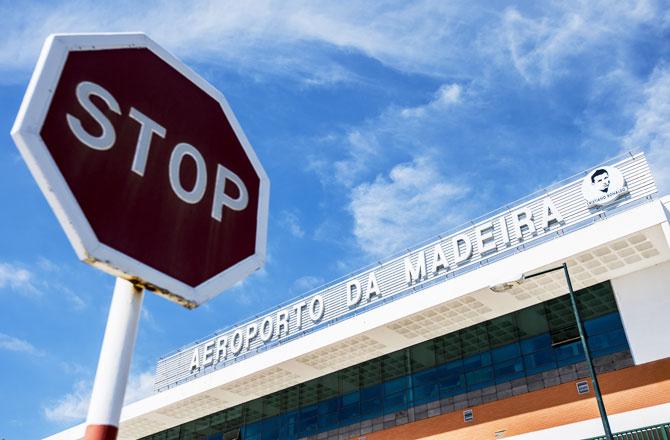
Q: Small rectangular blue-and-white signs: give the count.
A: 2